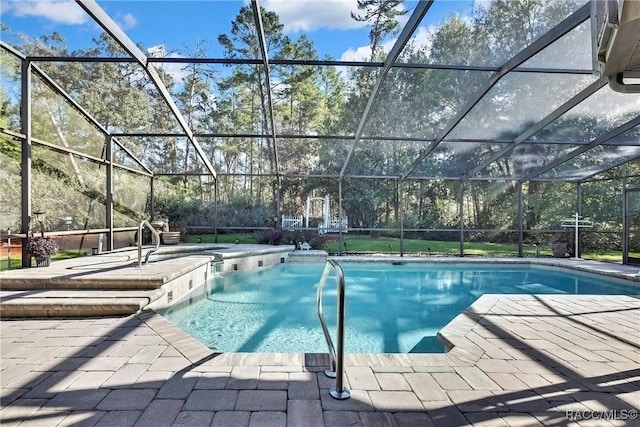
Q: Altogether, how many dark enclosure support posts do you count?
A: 11